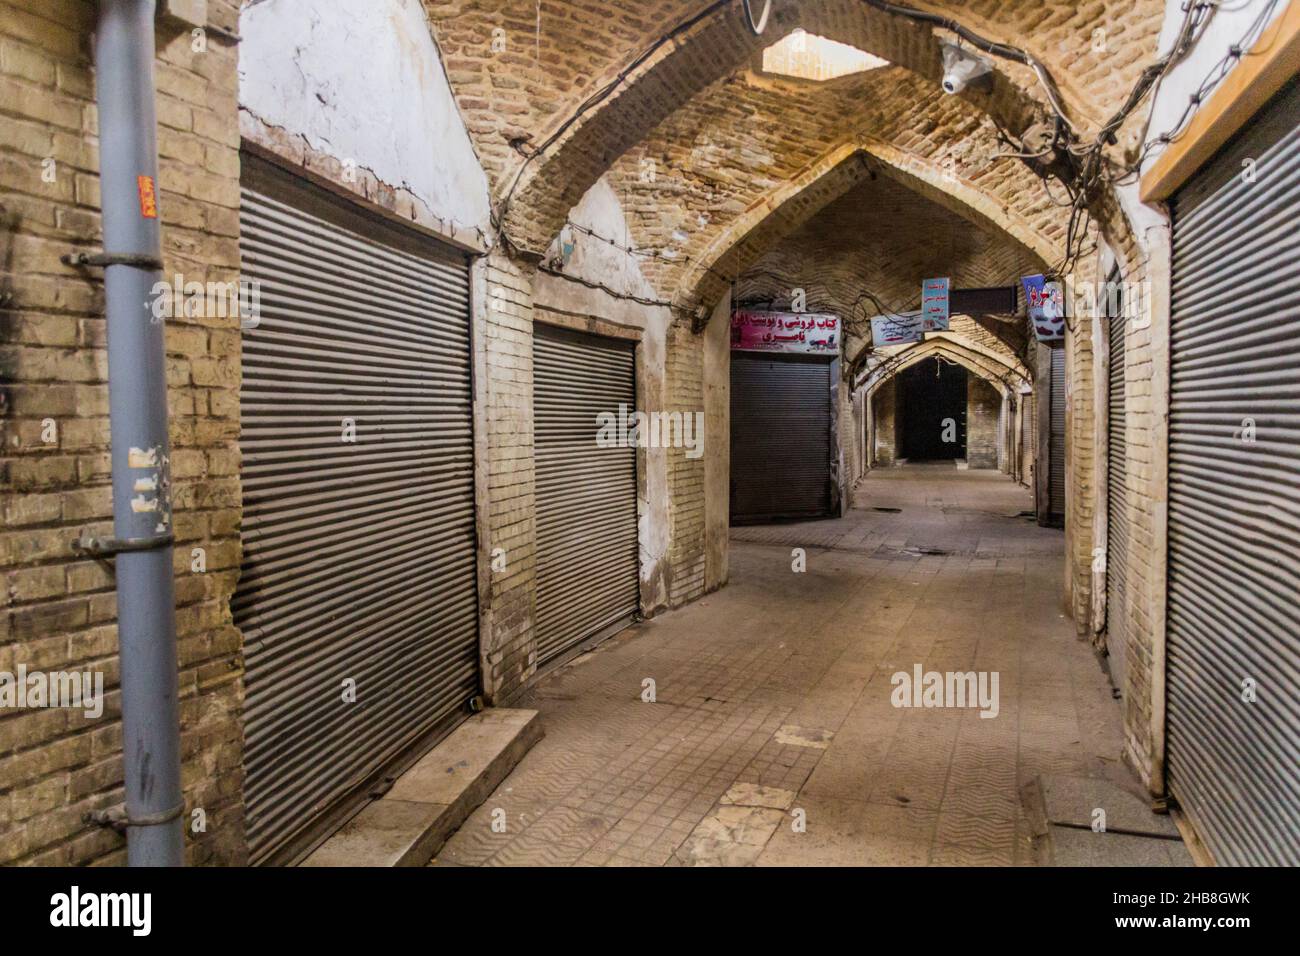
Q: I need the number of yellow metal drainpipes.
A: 0